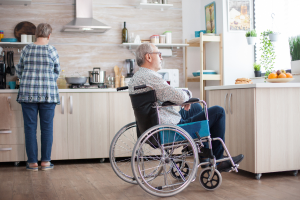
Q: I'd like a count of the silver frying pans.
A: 1